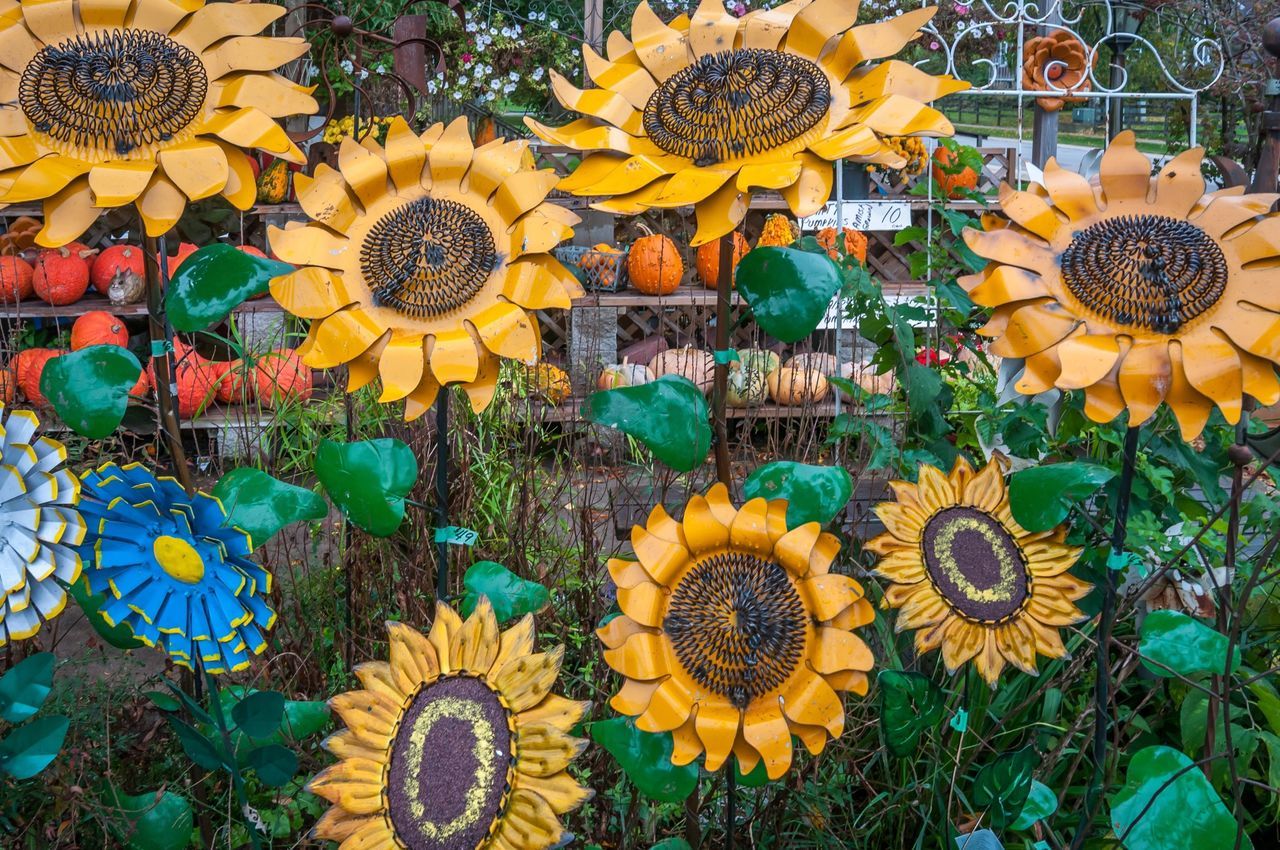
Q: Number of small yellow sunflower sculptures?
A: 2